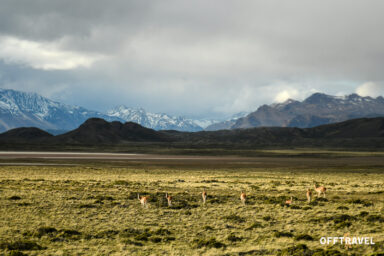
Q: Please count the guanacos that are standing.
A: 6